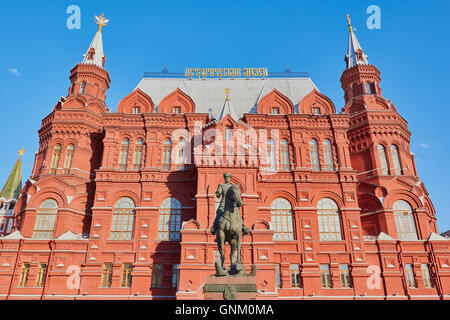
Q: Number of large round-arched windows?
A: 6